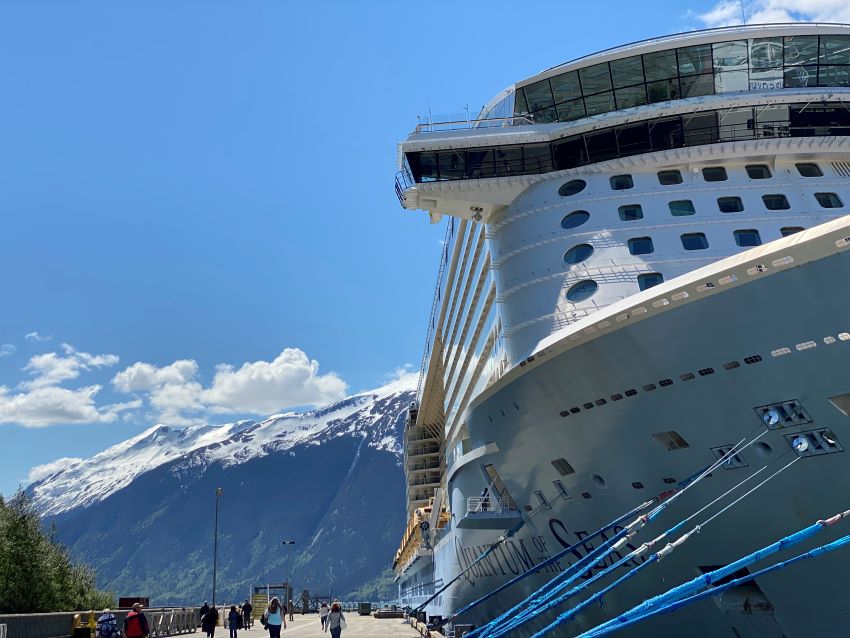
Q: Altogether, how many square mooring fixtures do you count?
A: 3